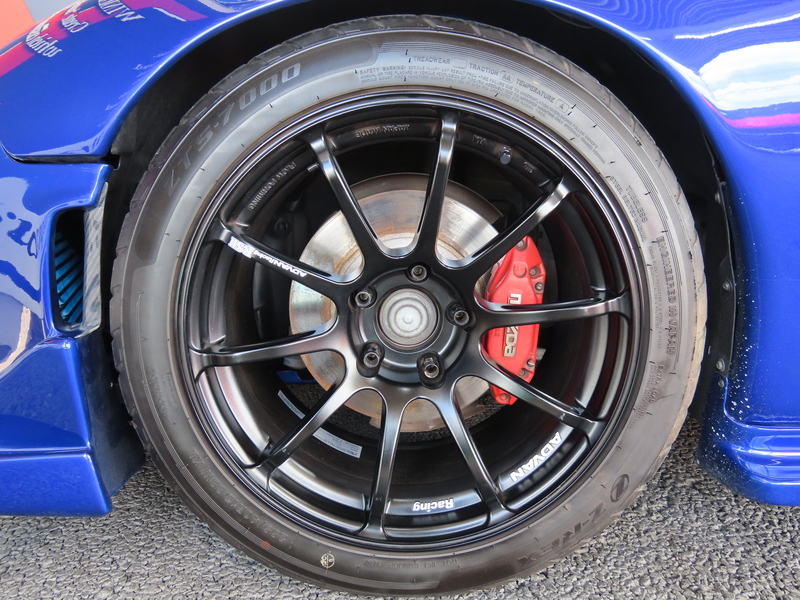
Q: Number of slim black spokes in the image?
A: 10